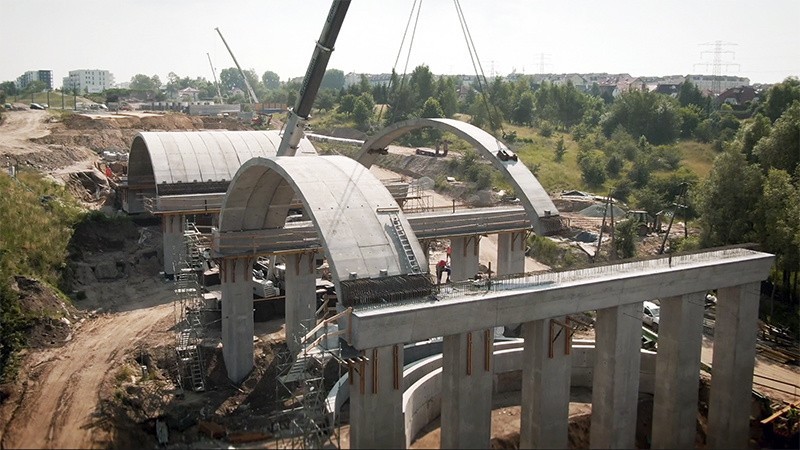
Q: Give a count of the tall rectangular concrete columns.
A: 11